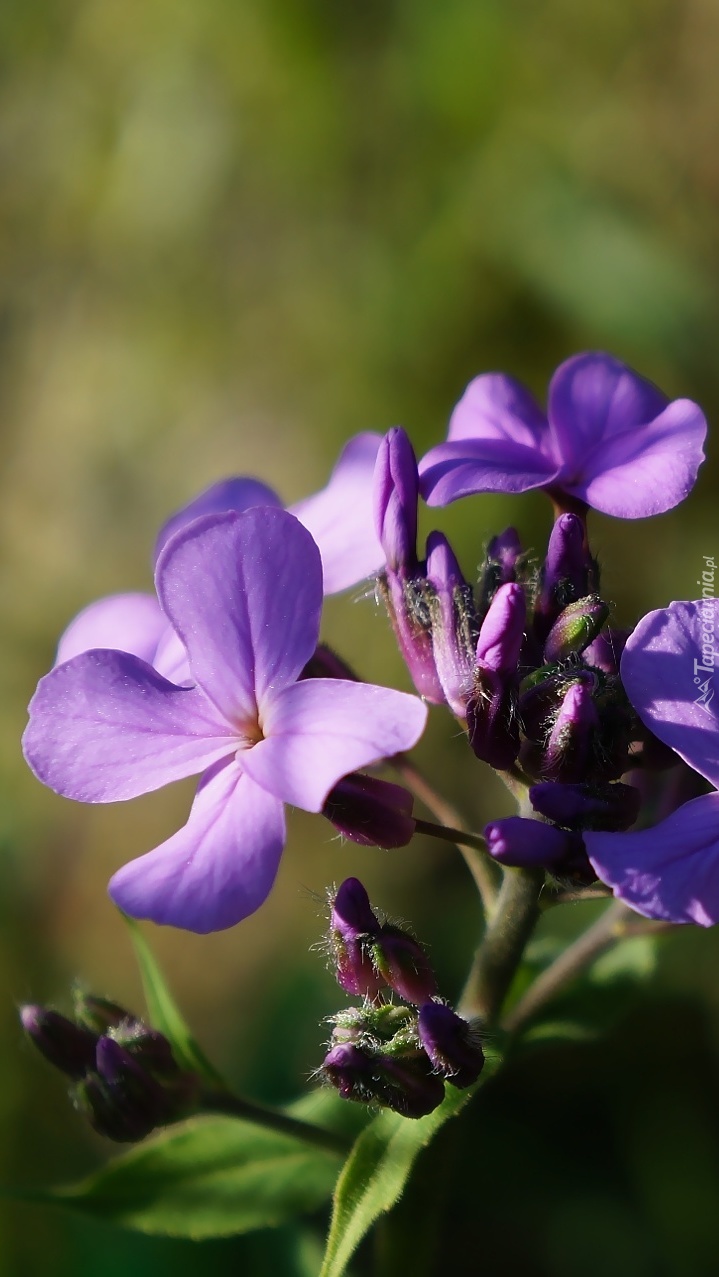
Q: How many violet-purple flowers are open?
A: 4